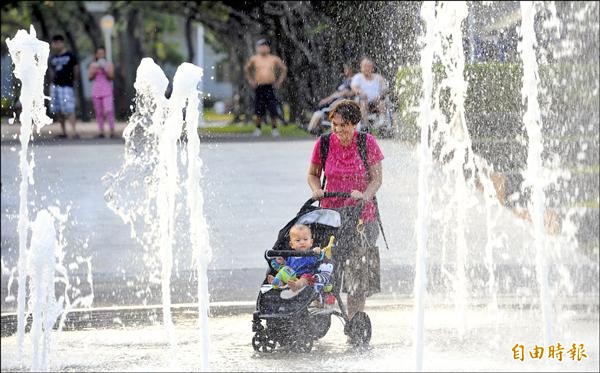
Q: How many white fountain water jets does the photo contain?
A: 7